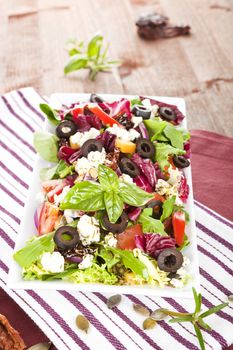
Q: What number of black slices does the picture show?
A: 12